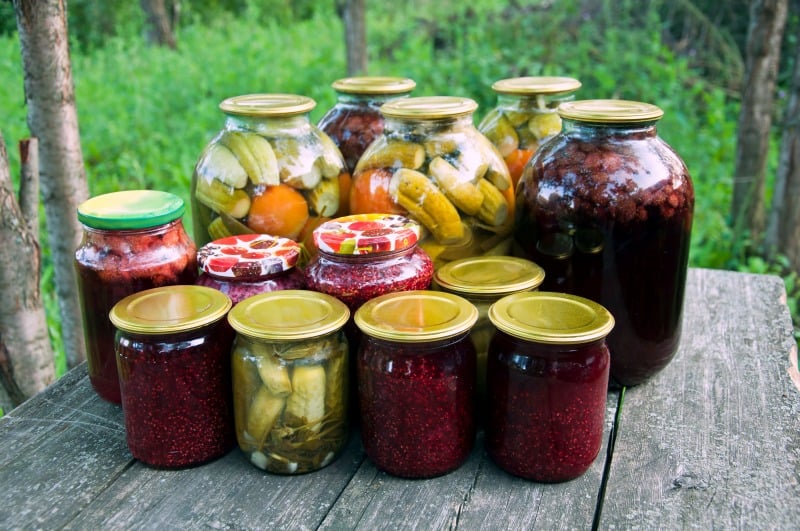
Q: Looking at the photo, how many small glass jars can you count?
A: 8